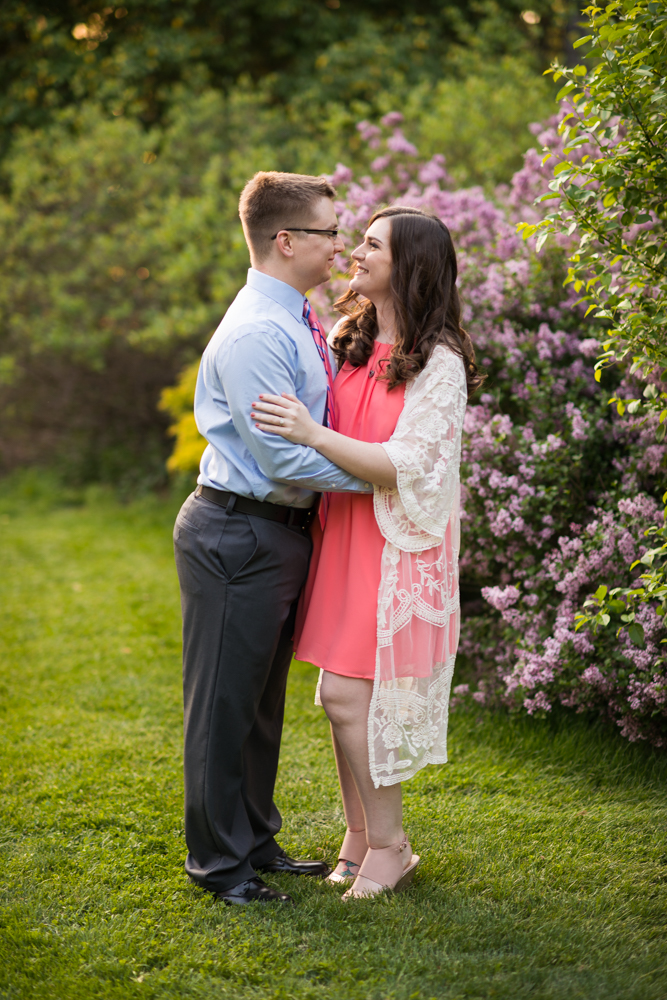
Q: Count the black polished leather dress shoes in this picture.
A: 2